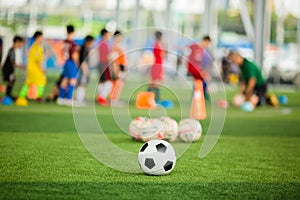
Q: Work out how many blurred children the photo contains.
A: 8